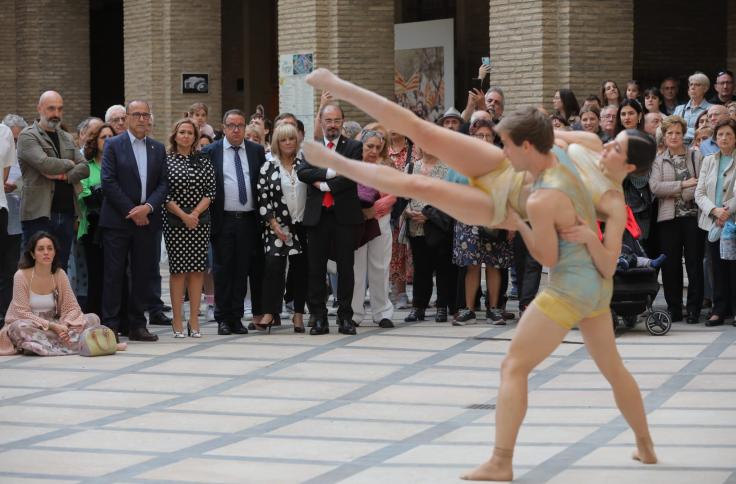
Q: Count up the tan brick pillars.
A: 4